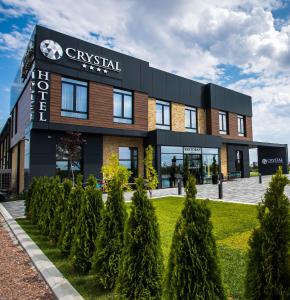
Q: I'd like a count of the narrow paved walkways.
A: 1